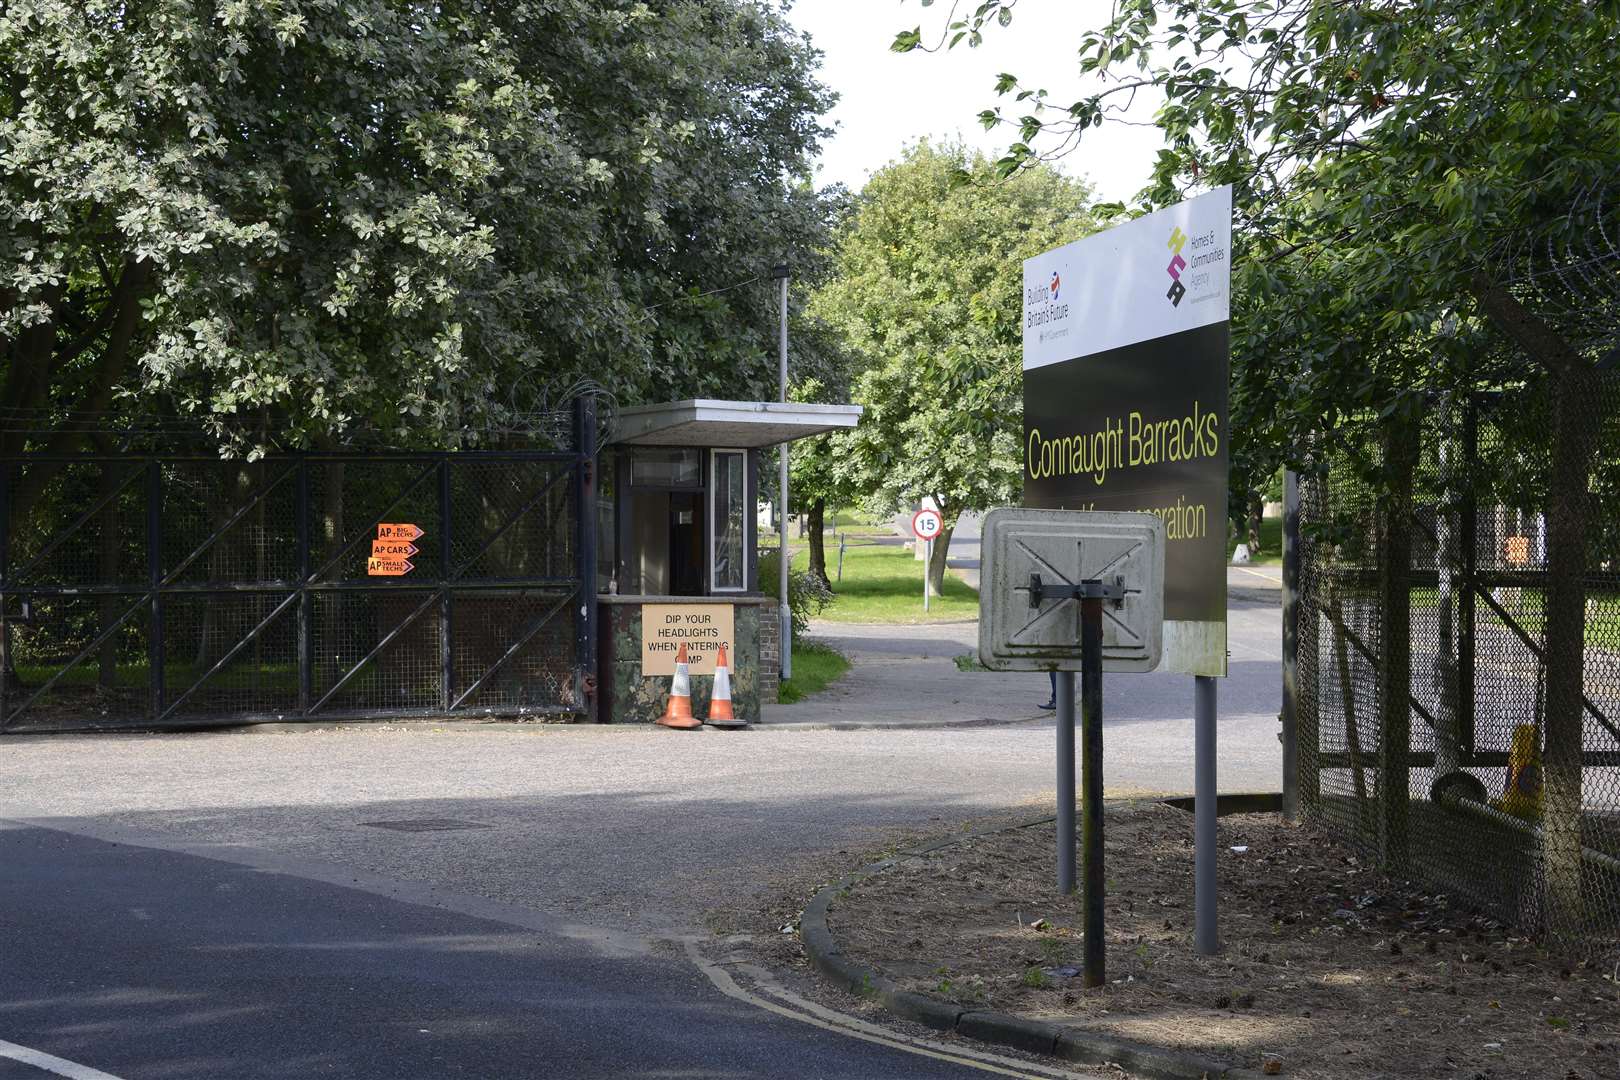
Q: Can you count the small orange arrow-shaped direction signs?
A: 3